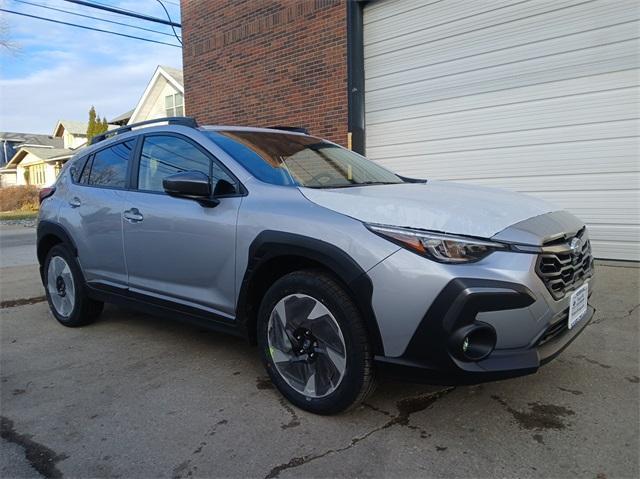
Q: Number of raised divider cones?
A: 0